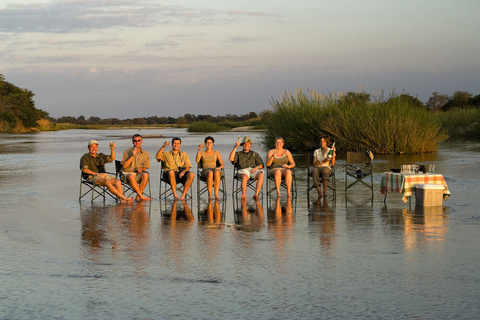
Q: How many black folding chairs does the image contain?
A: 8